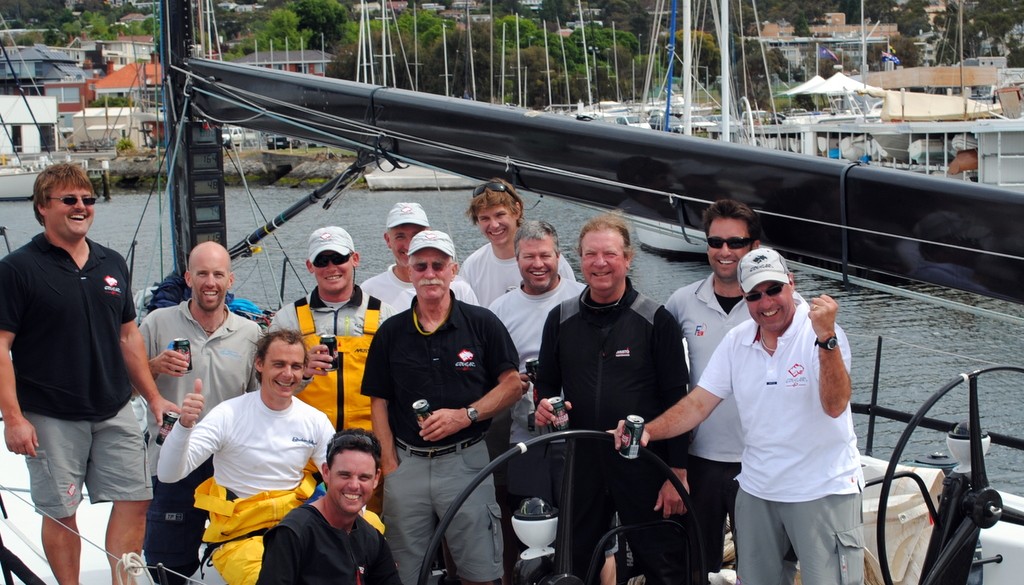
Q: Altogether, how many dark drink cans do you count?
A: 7